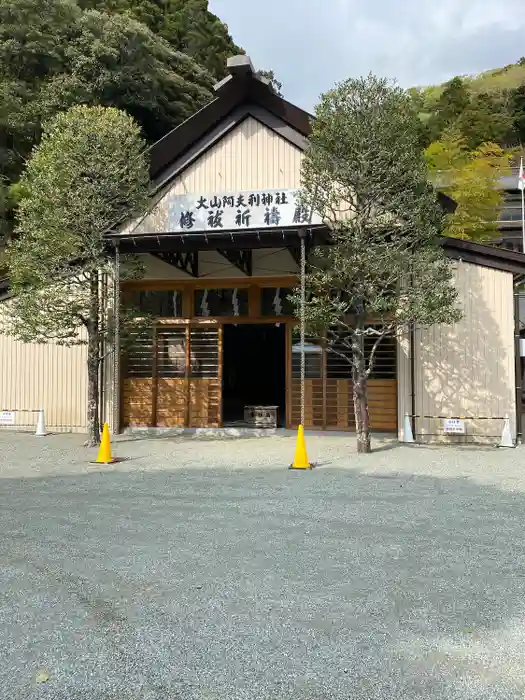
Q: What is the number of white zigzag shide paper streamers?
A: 4